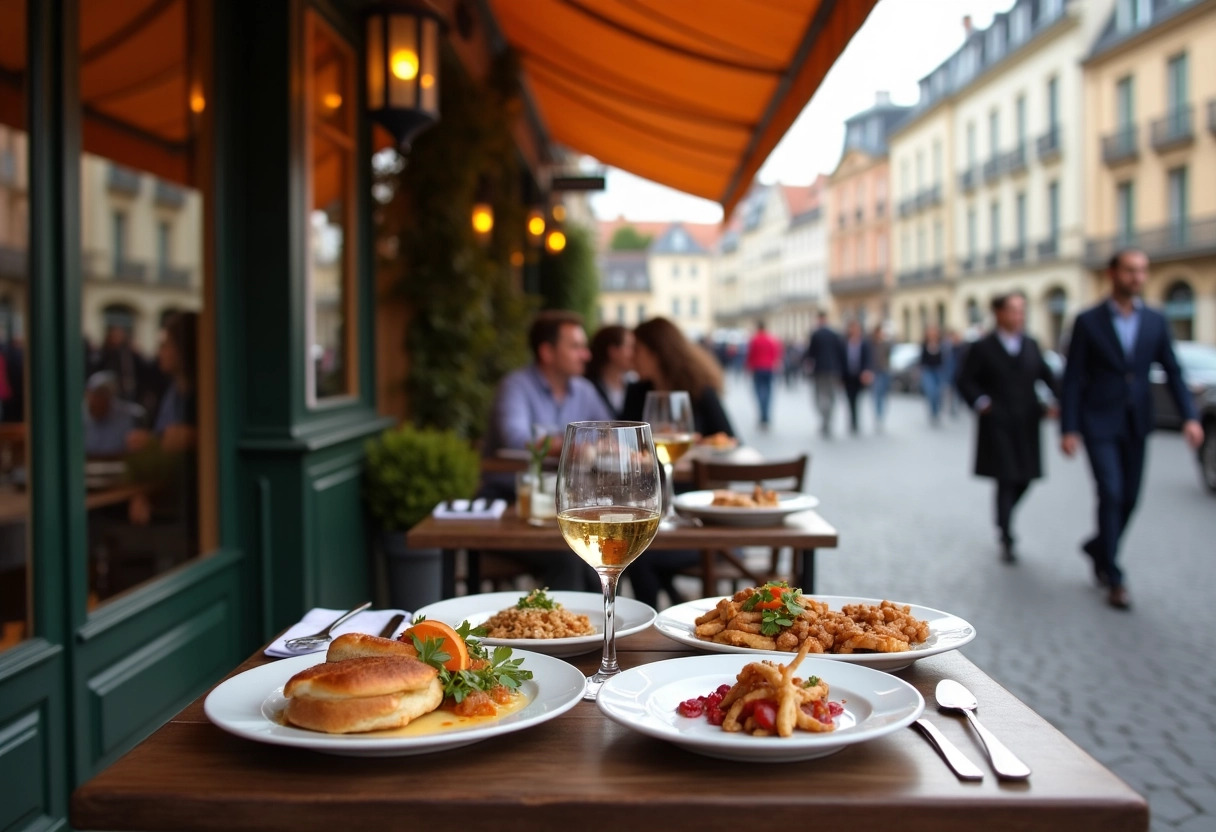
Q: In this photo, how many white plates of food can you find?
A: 5